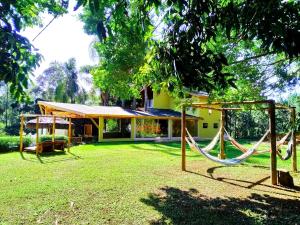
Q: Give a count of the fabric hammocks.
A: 4